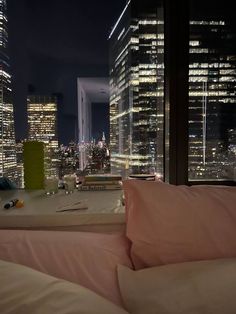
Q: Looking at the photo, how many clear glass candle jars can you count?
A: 2